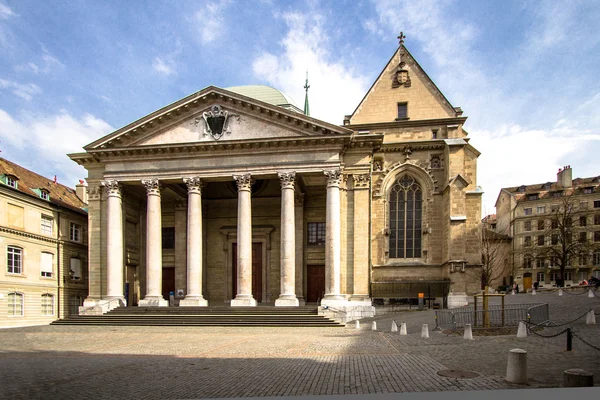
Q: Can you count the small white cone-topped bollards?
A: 12